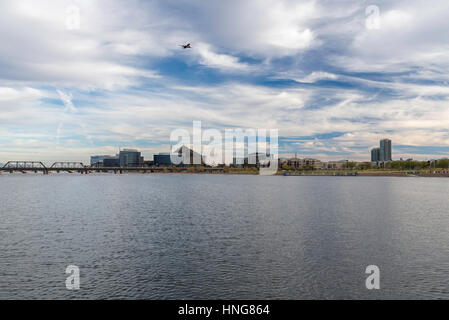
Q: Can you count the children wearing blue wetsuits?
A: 0